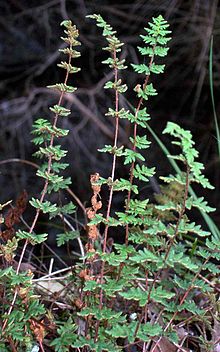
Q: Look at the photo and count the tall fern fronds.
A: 3